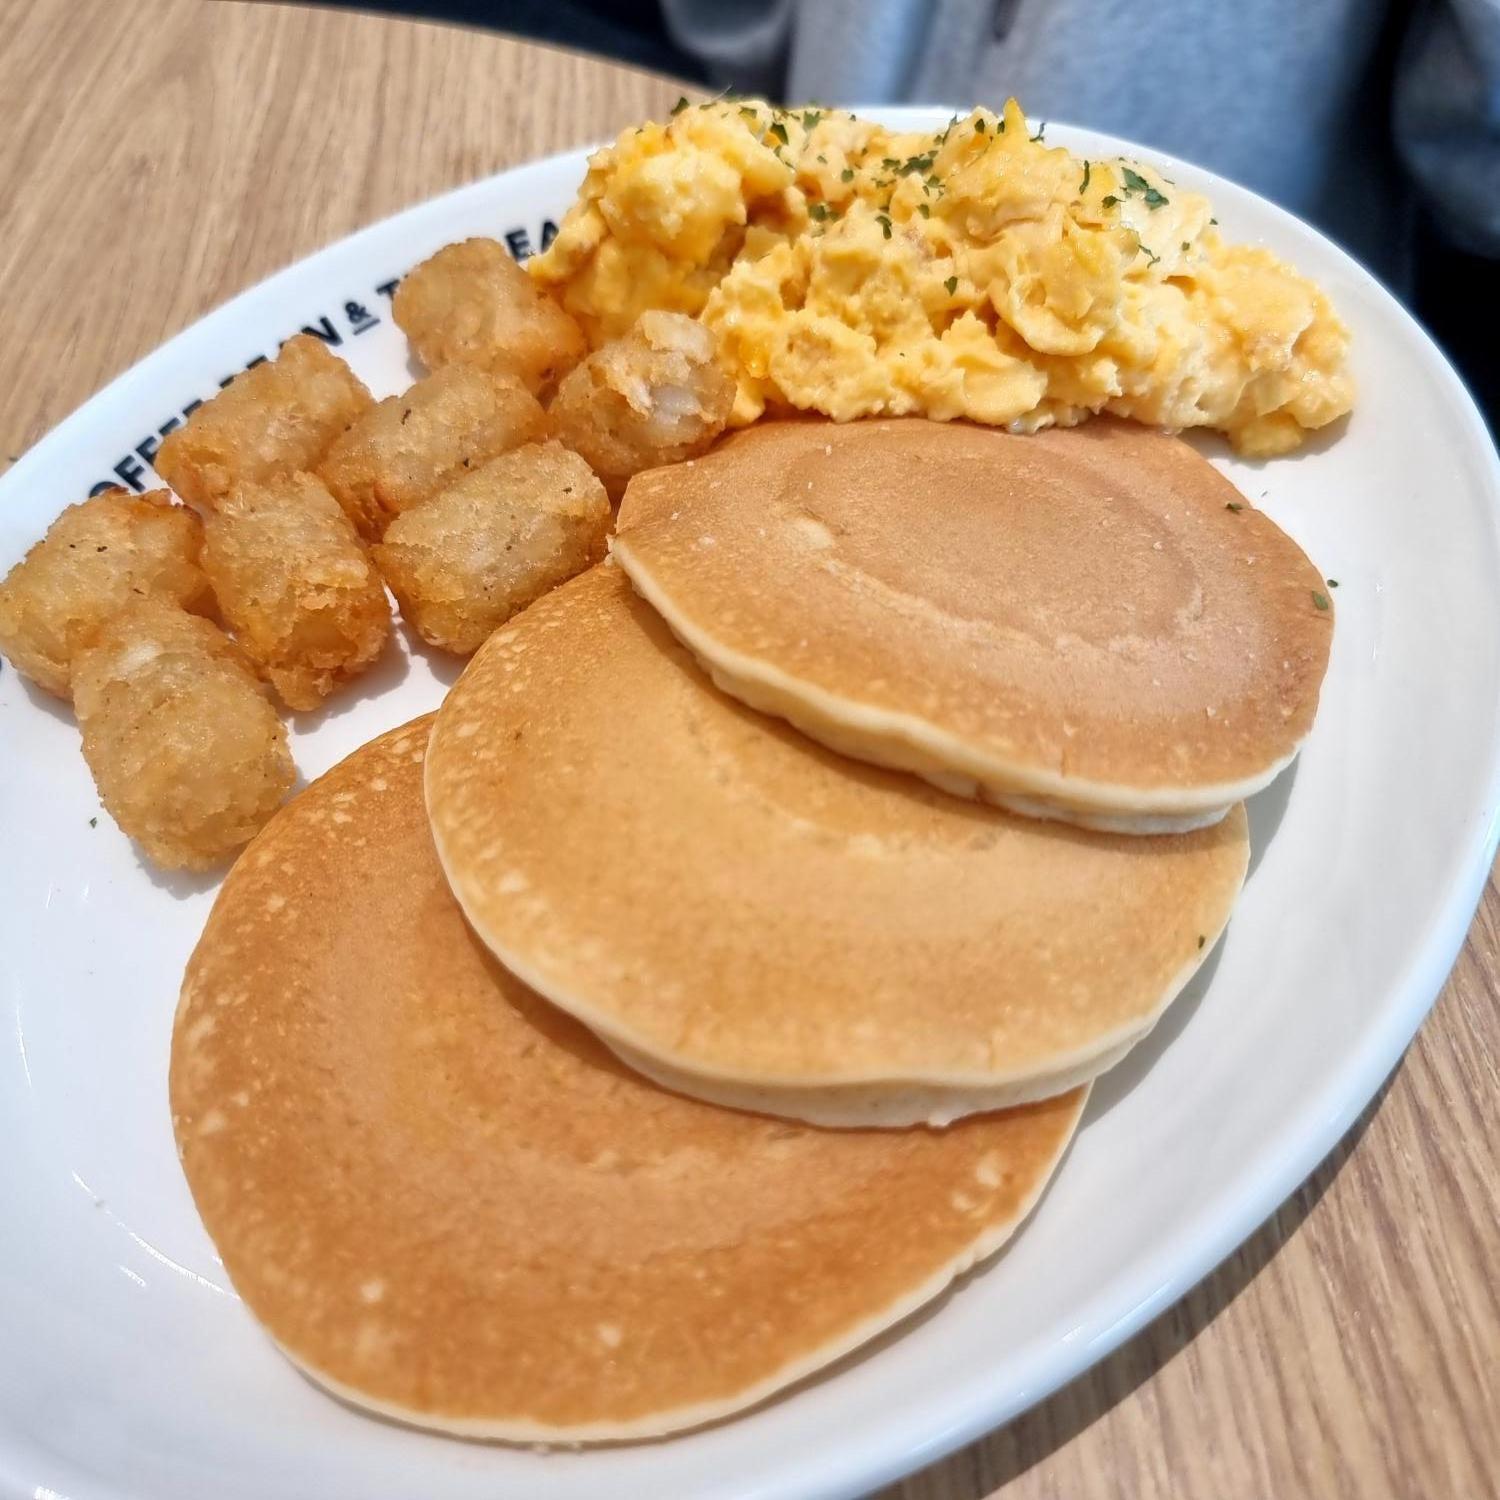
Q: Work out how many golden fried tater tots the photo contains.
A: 8